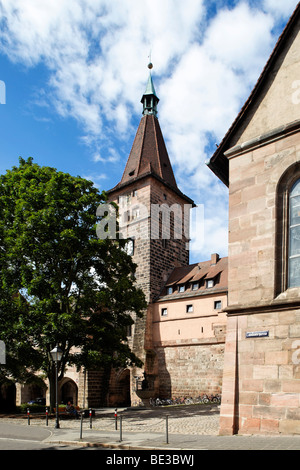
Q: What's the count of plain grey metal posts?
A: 3